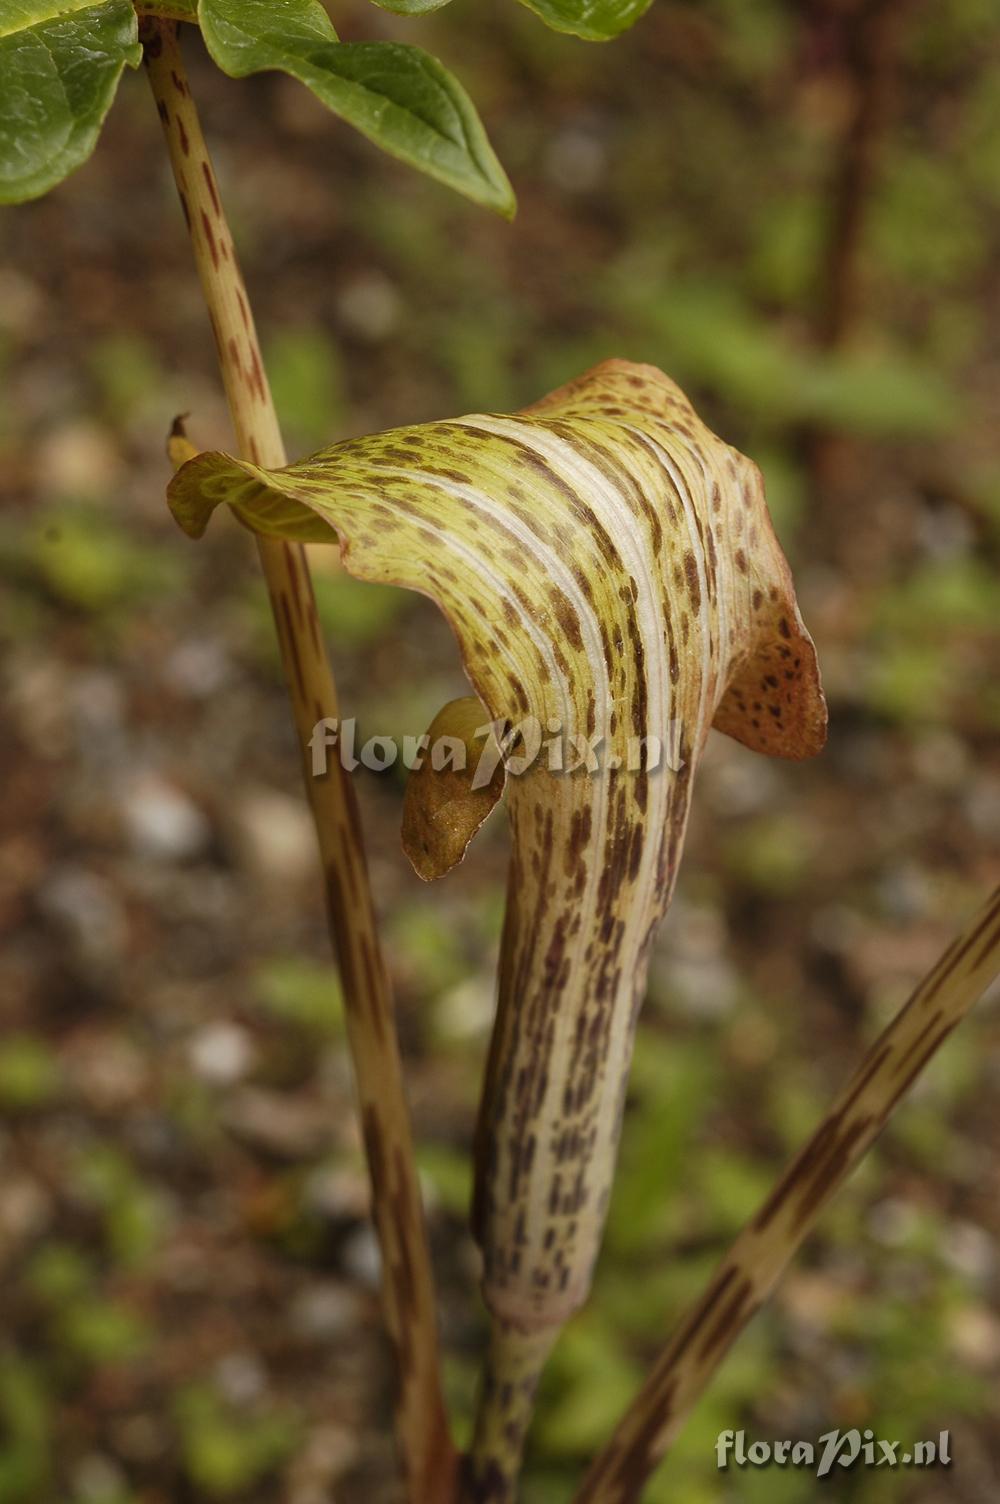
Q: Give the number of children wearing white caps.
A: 0